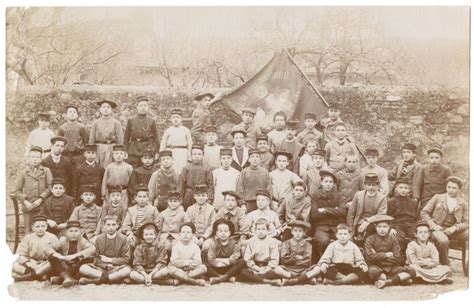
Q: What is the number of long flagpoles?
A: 1